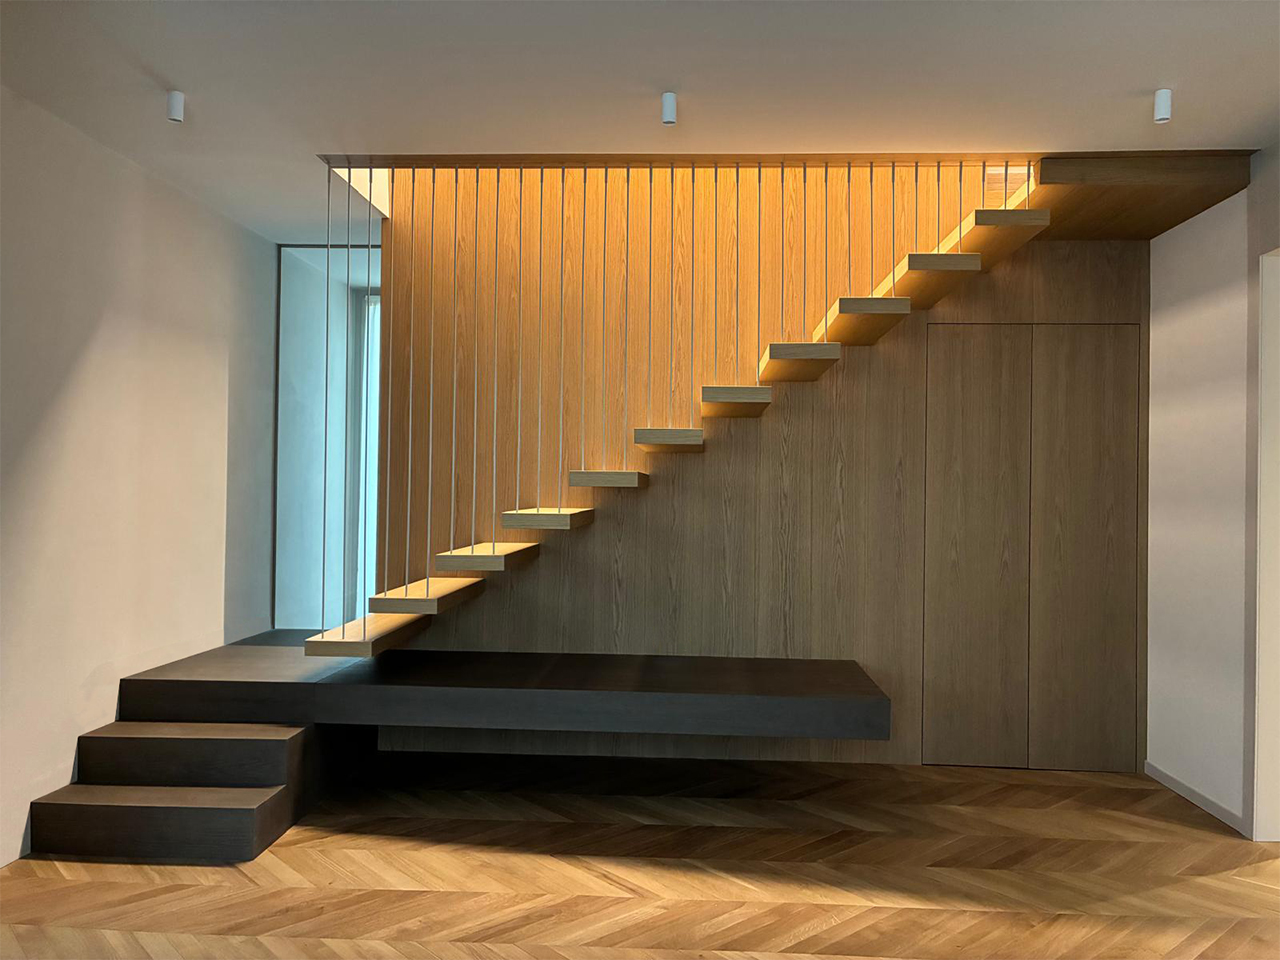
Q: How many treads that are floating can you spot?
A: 11